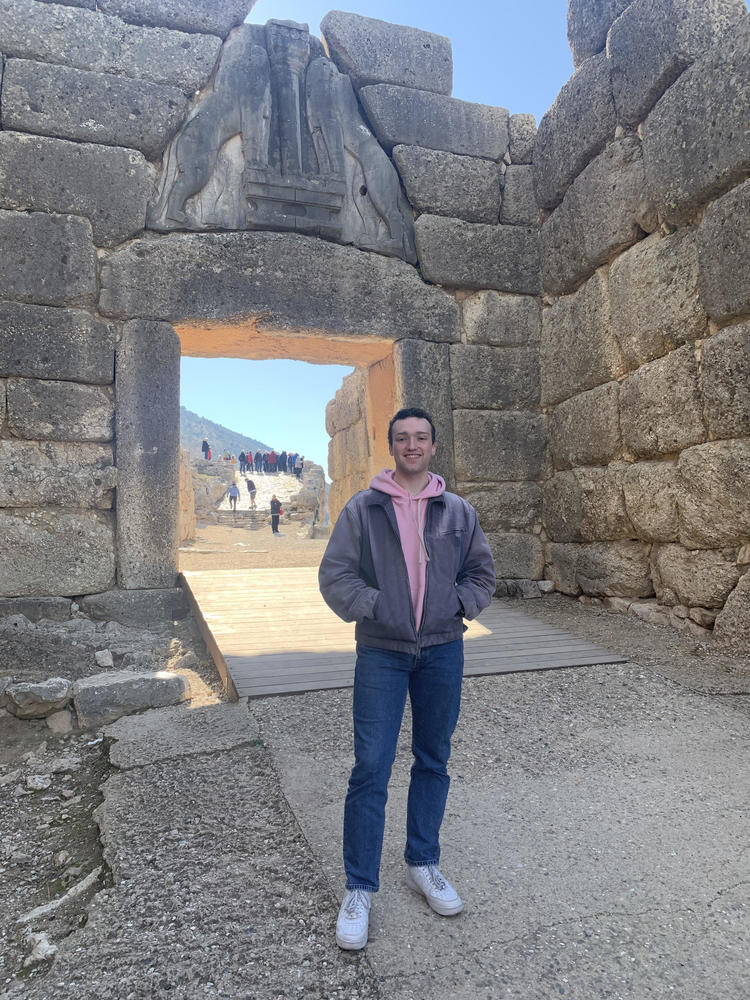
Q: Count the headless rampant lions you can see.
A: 2